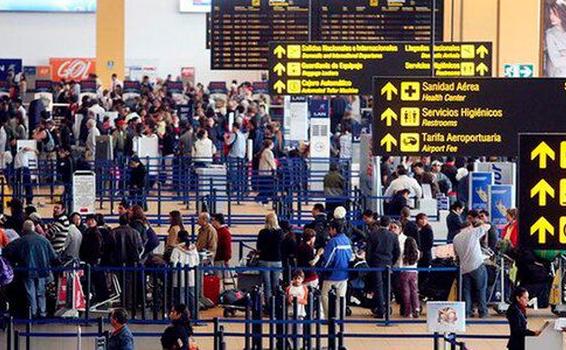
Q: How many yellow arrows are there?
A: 11